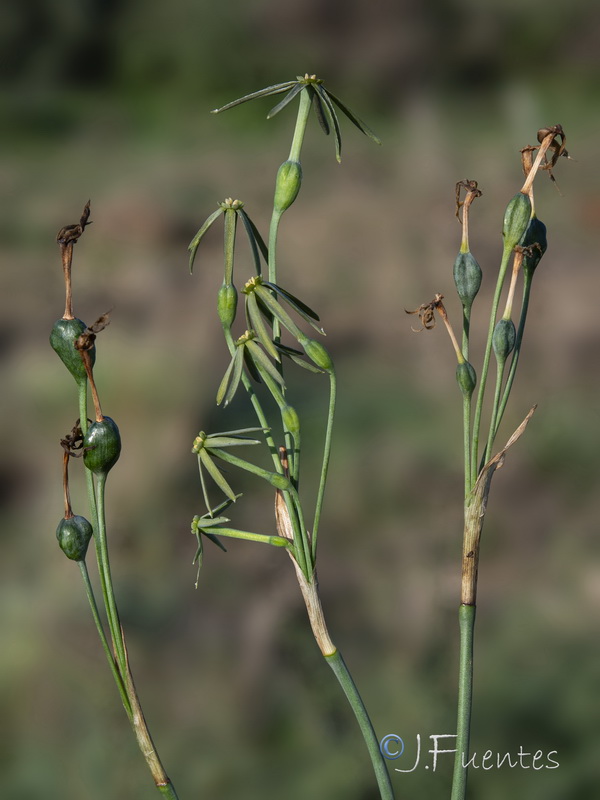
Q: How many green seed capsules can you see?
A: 14